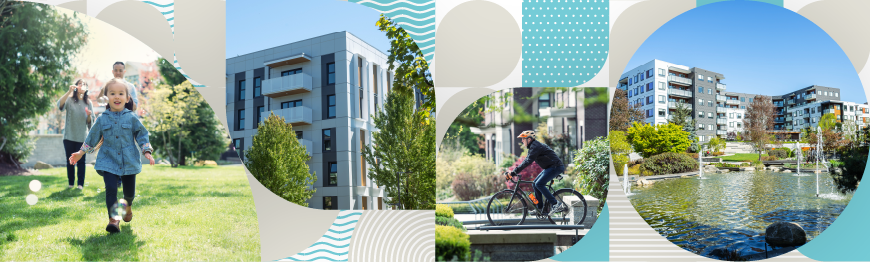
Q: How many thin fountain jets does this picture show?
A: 4